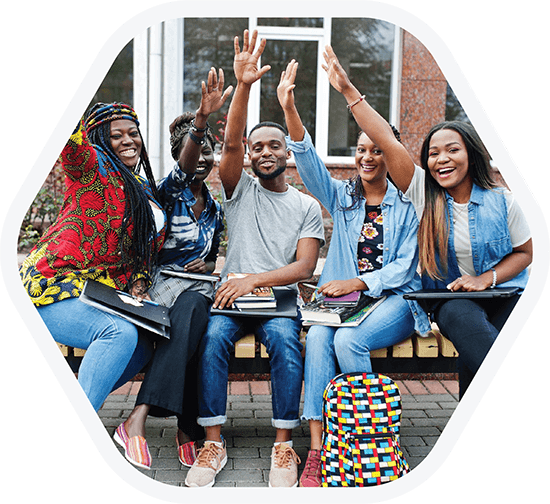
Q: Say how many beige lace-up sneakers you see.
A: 2